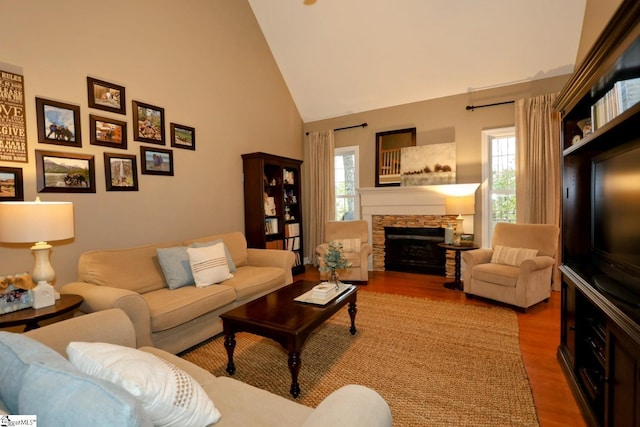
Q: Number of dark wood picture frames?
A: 9